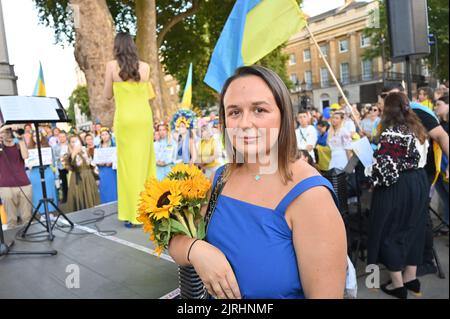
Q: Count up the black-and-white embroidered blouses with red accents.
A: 1